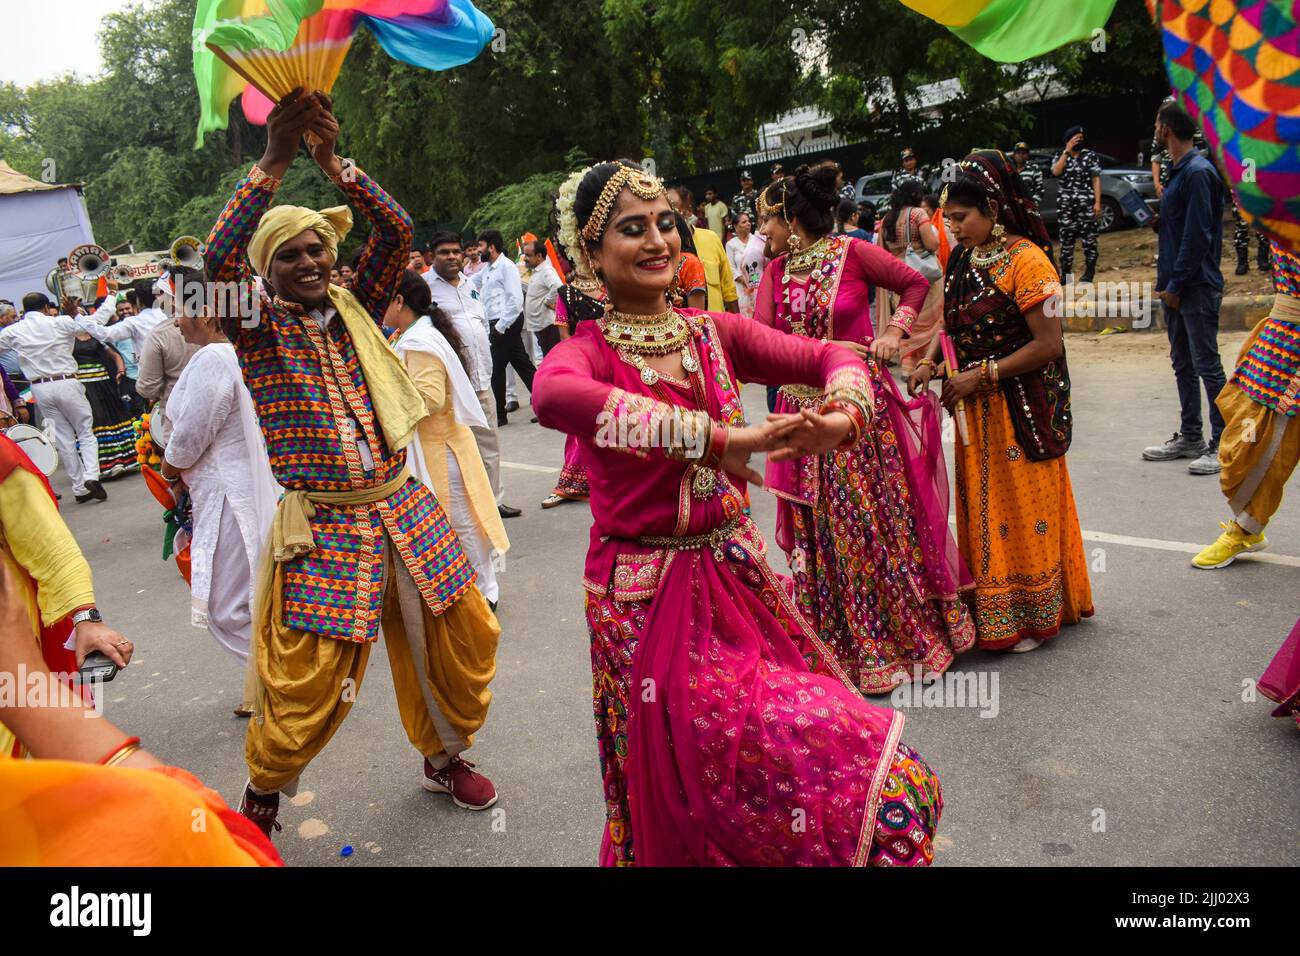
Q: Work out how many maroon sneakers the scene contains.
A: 2